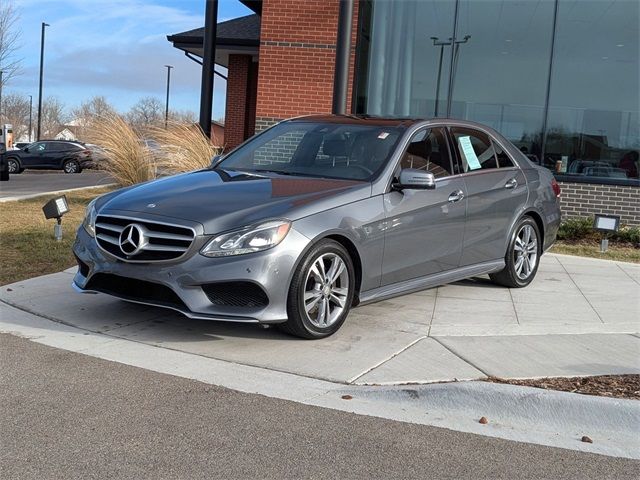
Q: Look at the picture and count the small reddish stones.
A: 3